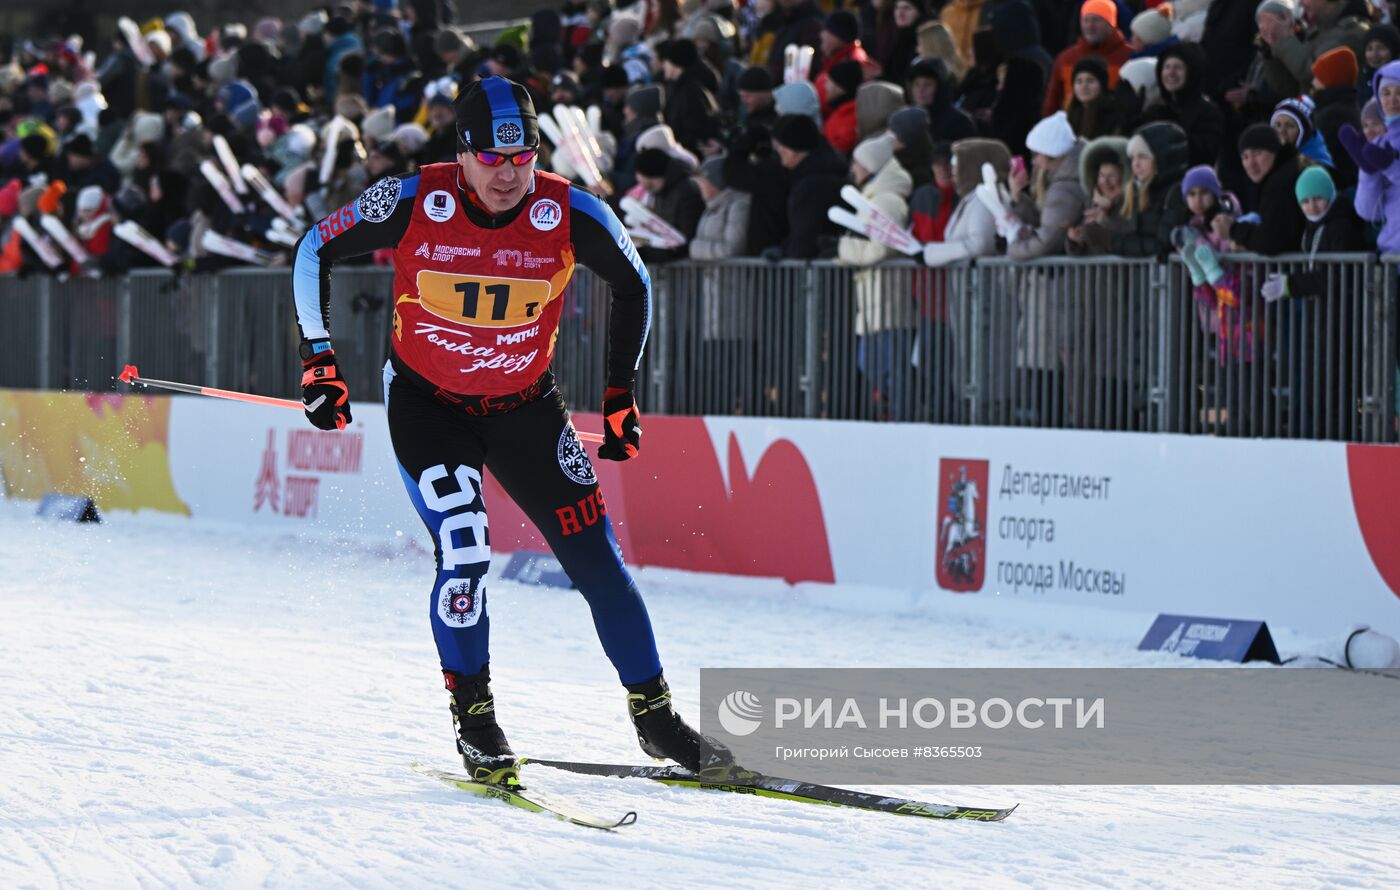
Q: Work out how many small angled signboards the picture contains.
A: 3